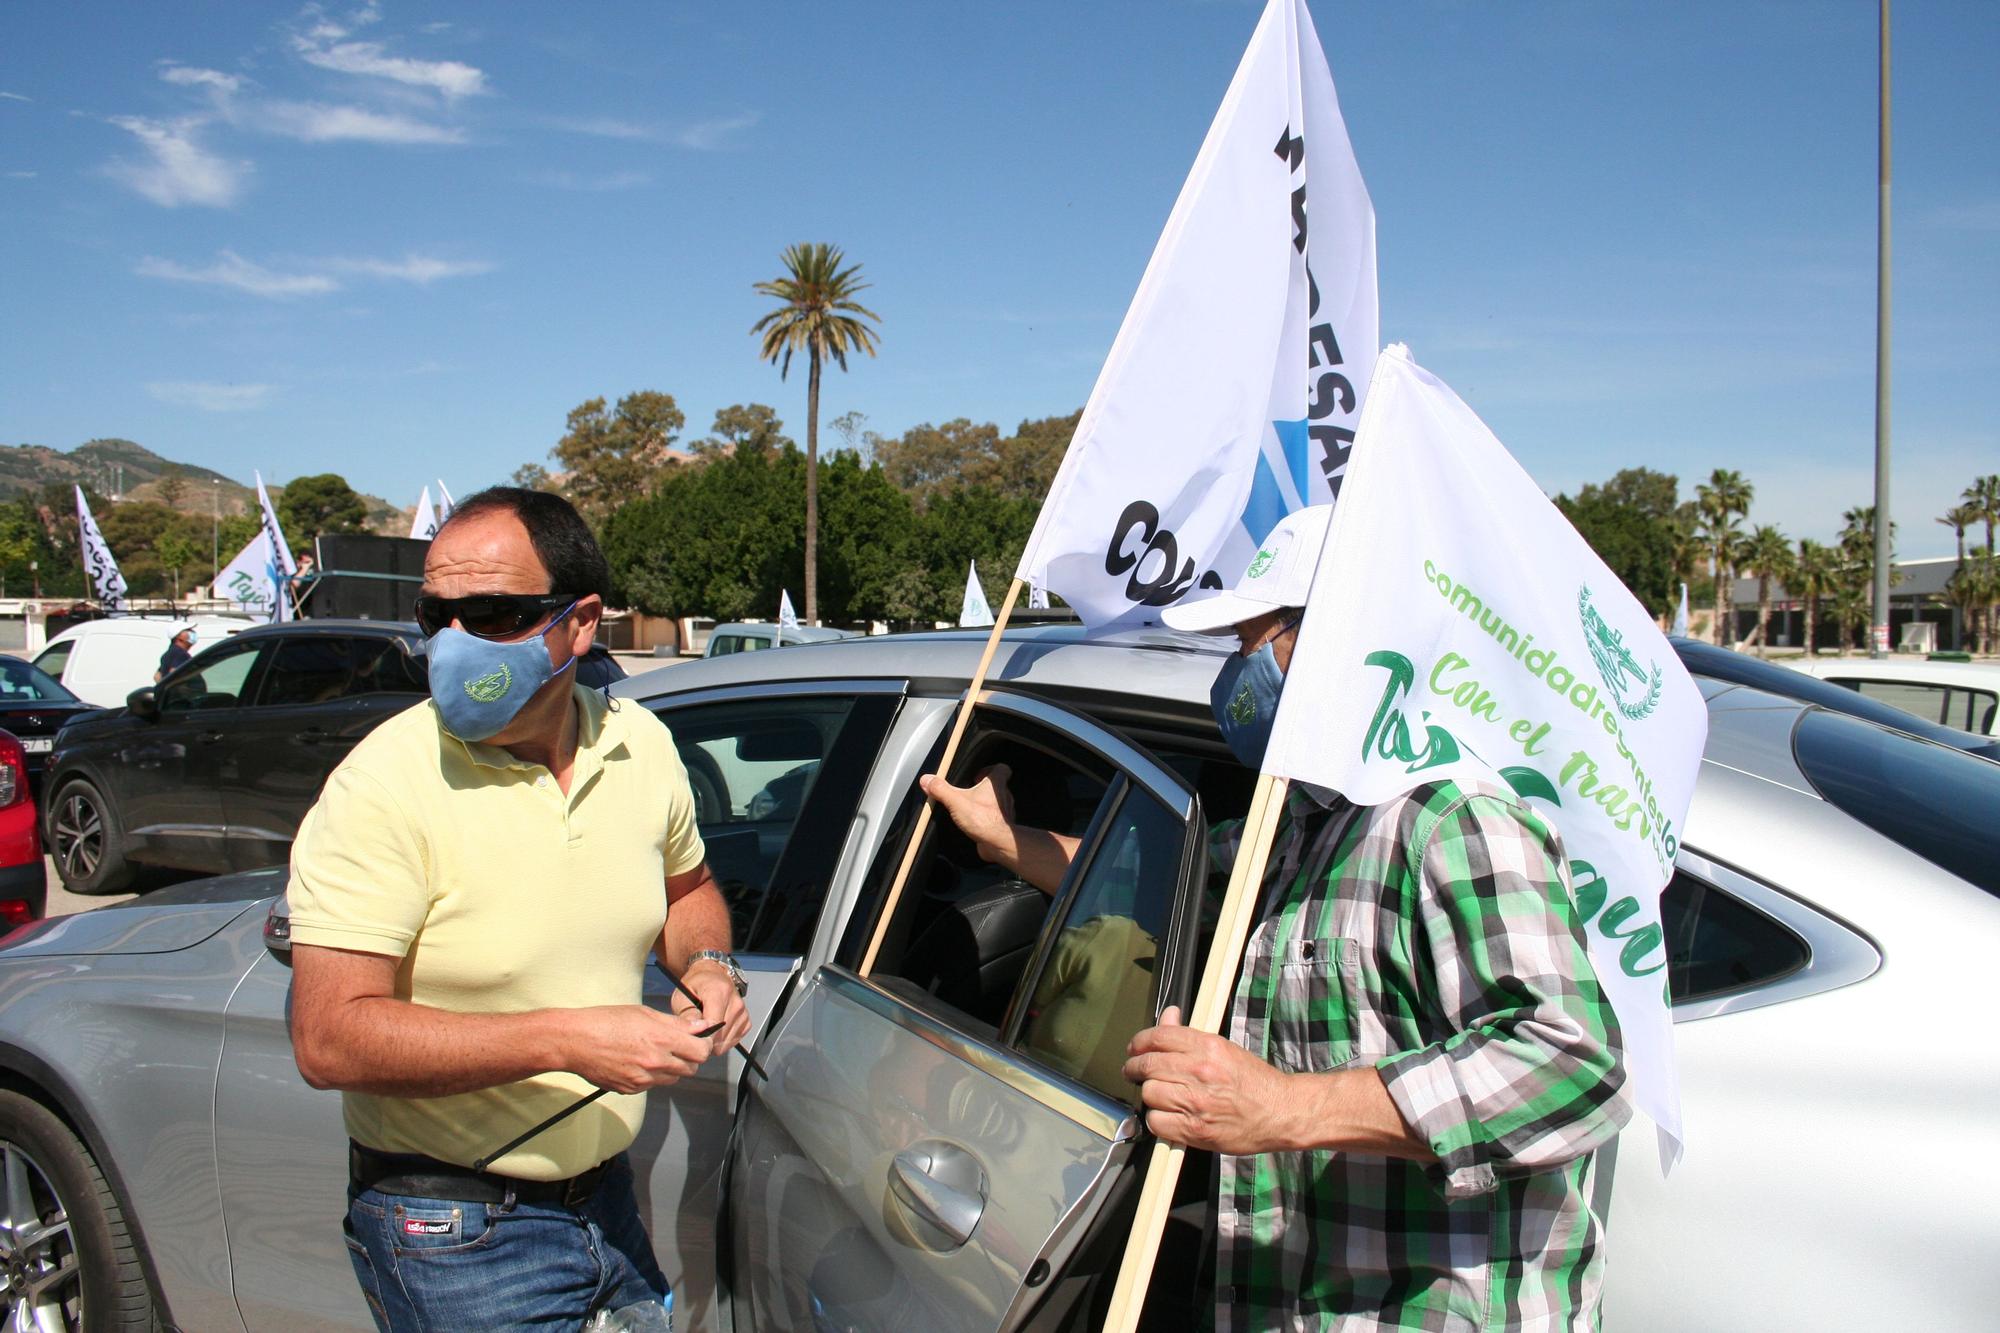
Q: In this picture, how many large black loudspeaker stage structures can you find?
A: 1